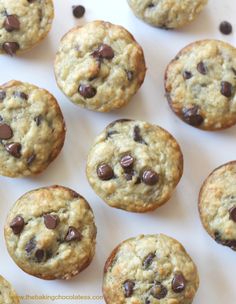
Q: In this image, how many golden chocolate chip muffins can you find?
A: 10